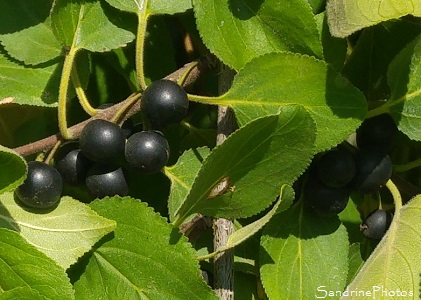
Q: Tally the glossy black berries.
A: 11